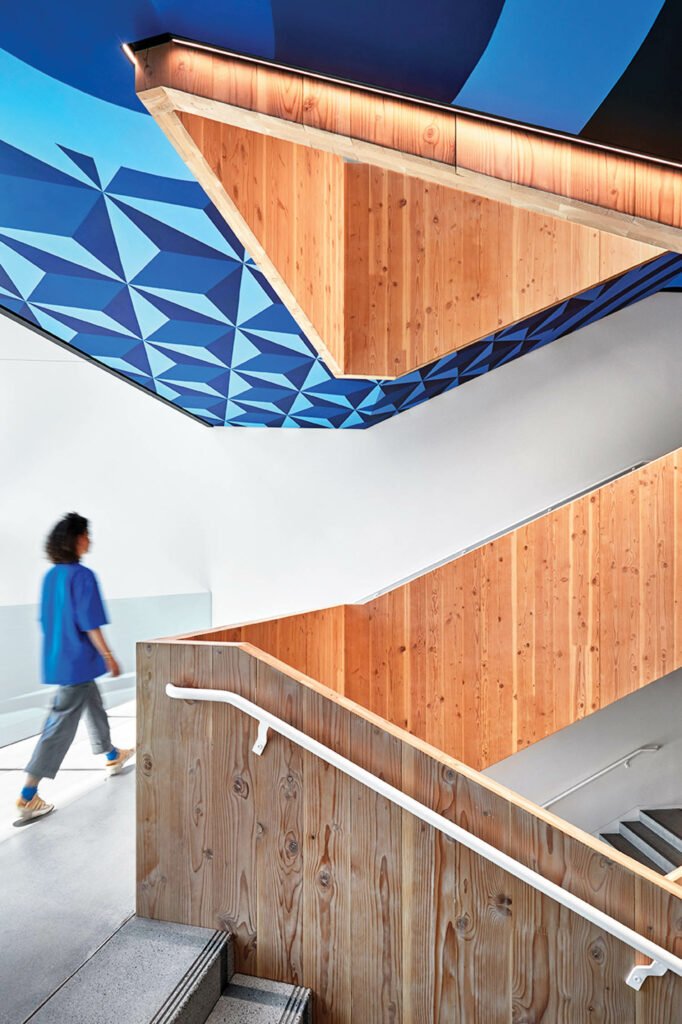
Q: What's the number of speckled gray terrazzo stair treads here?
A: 2